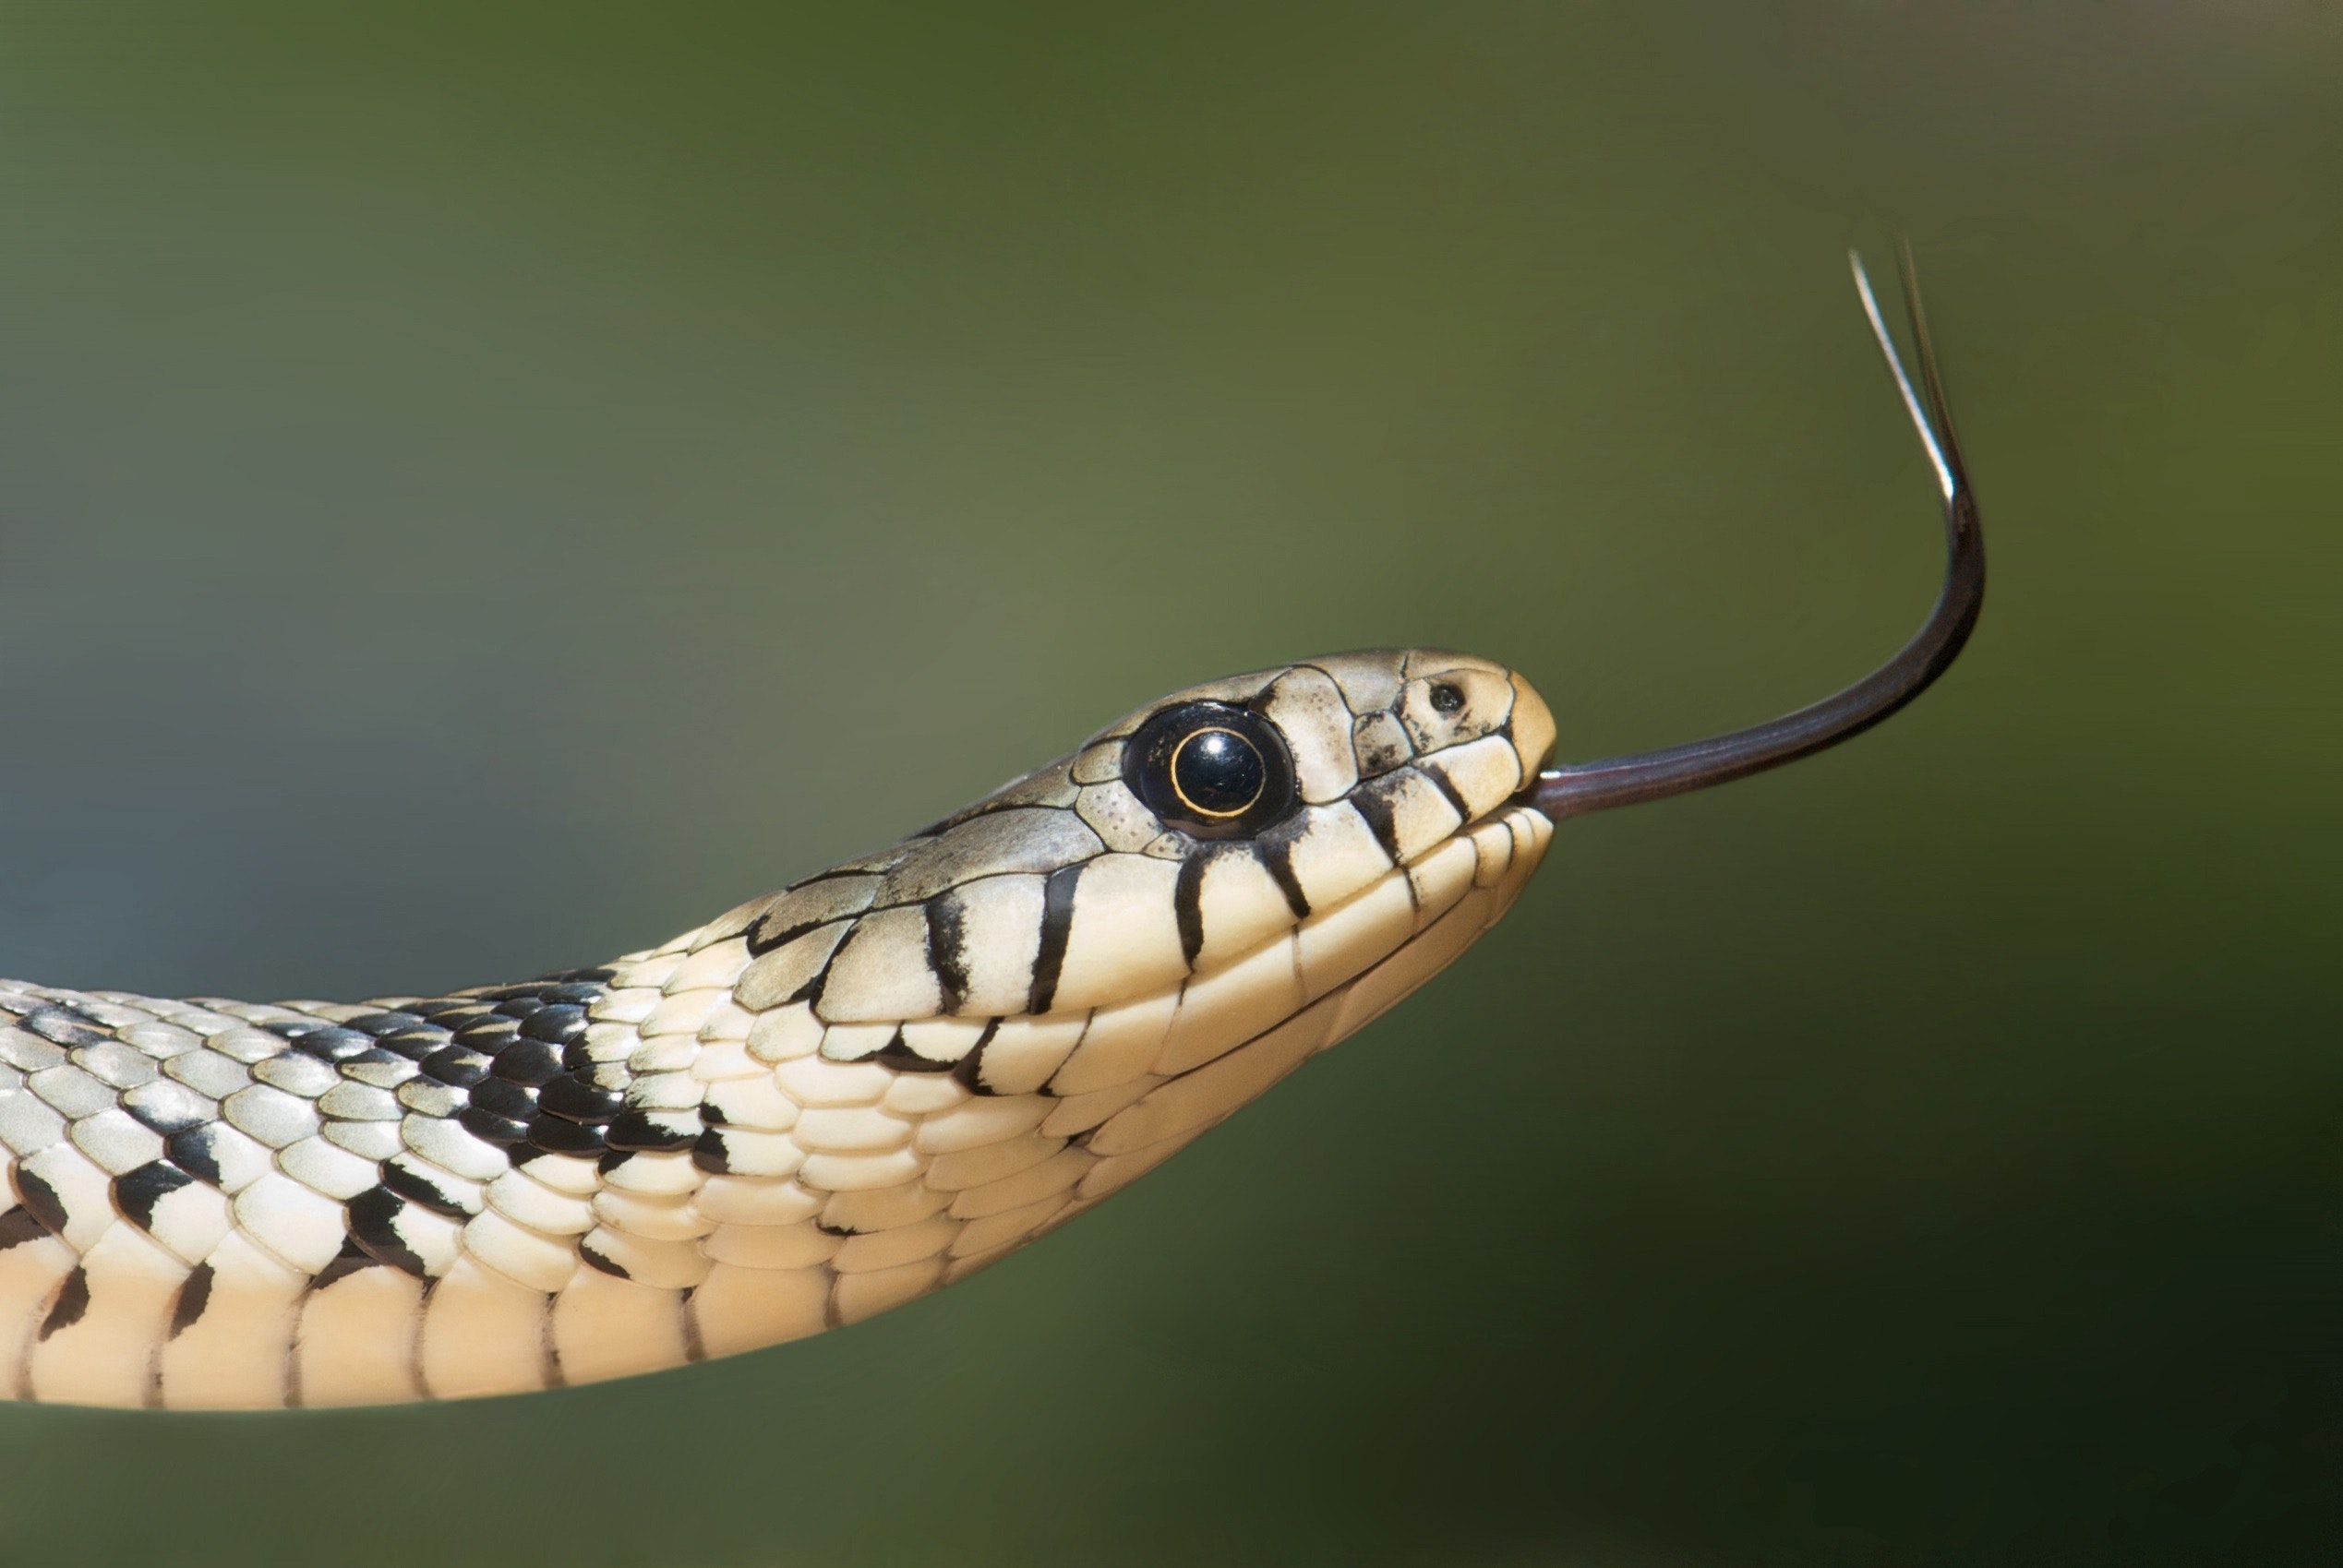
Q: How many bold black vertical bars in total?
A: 6